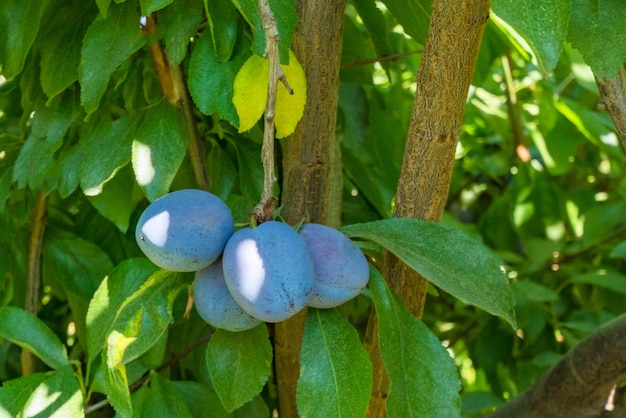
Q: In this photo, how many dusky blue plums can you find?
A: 4